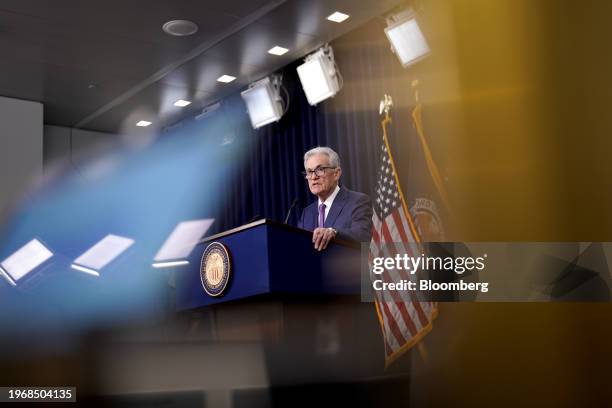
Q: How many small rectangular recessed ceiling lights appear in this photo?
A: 5